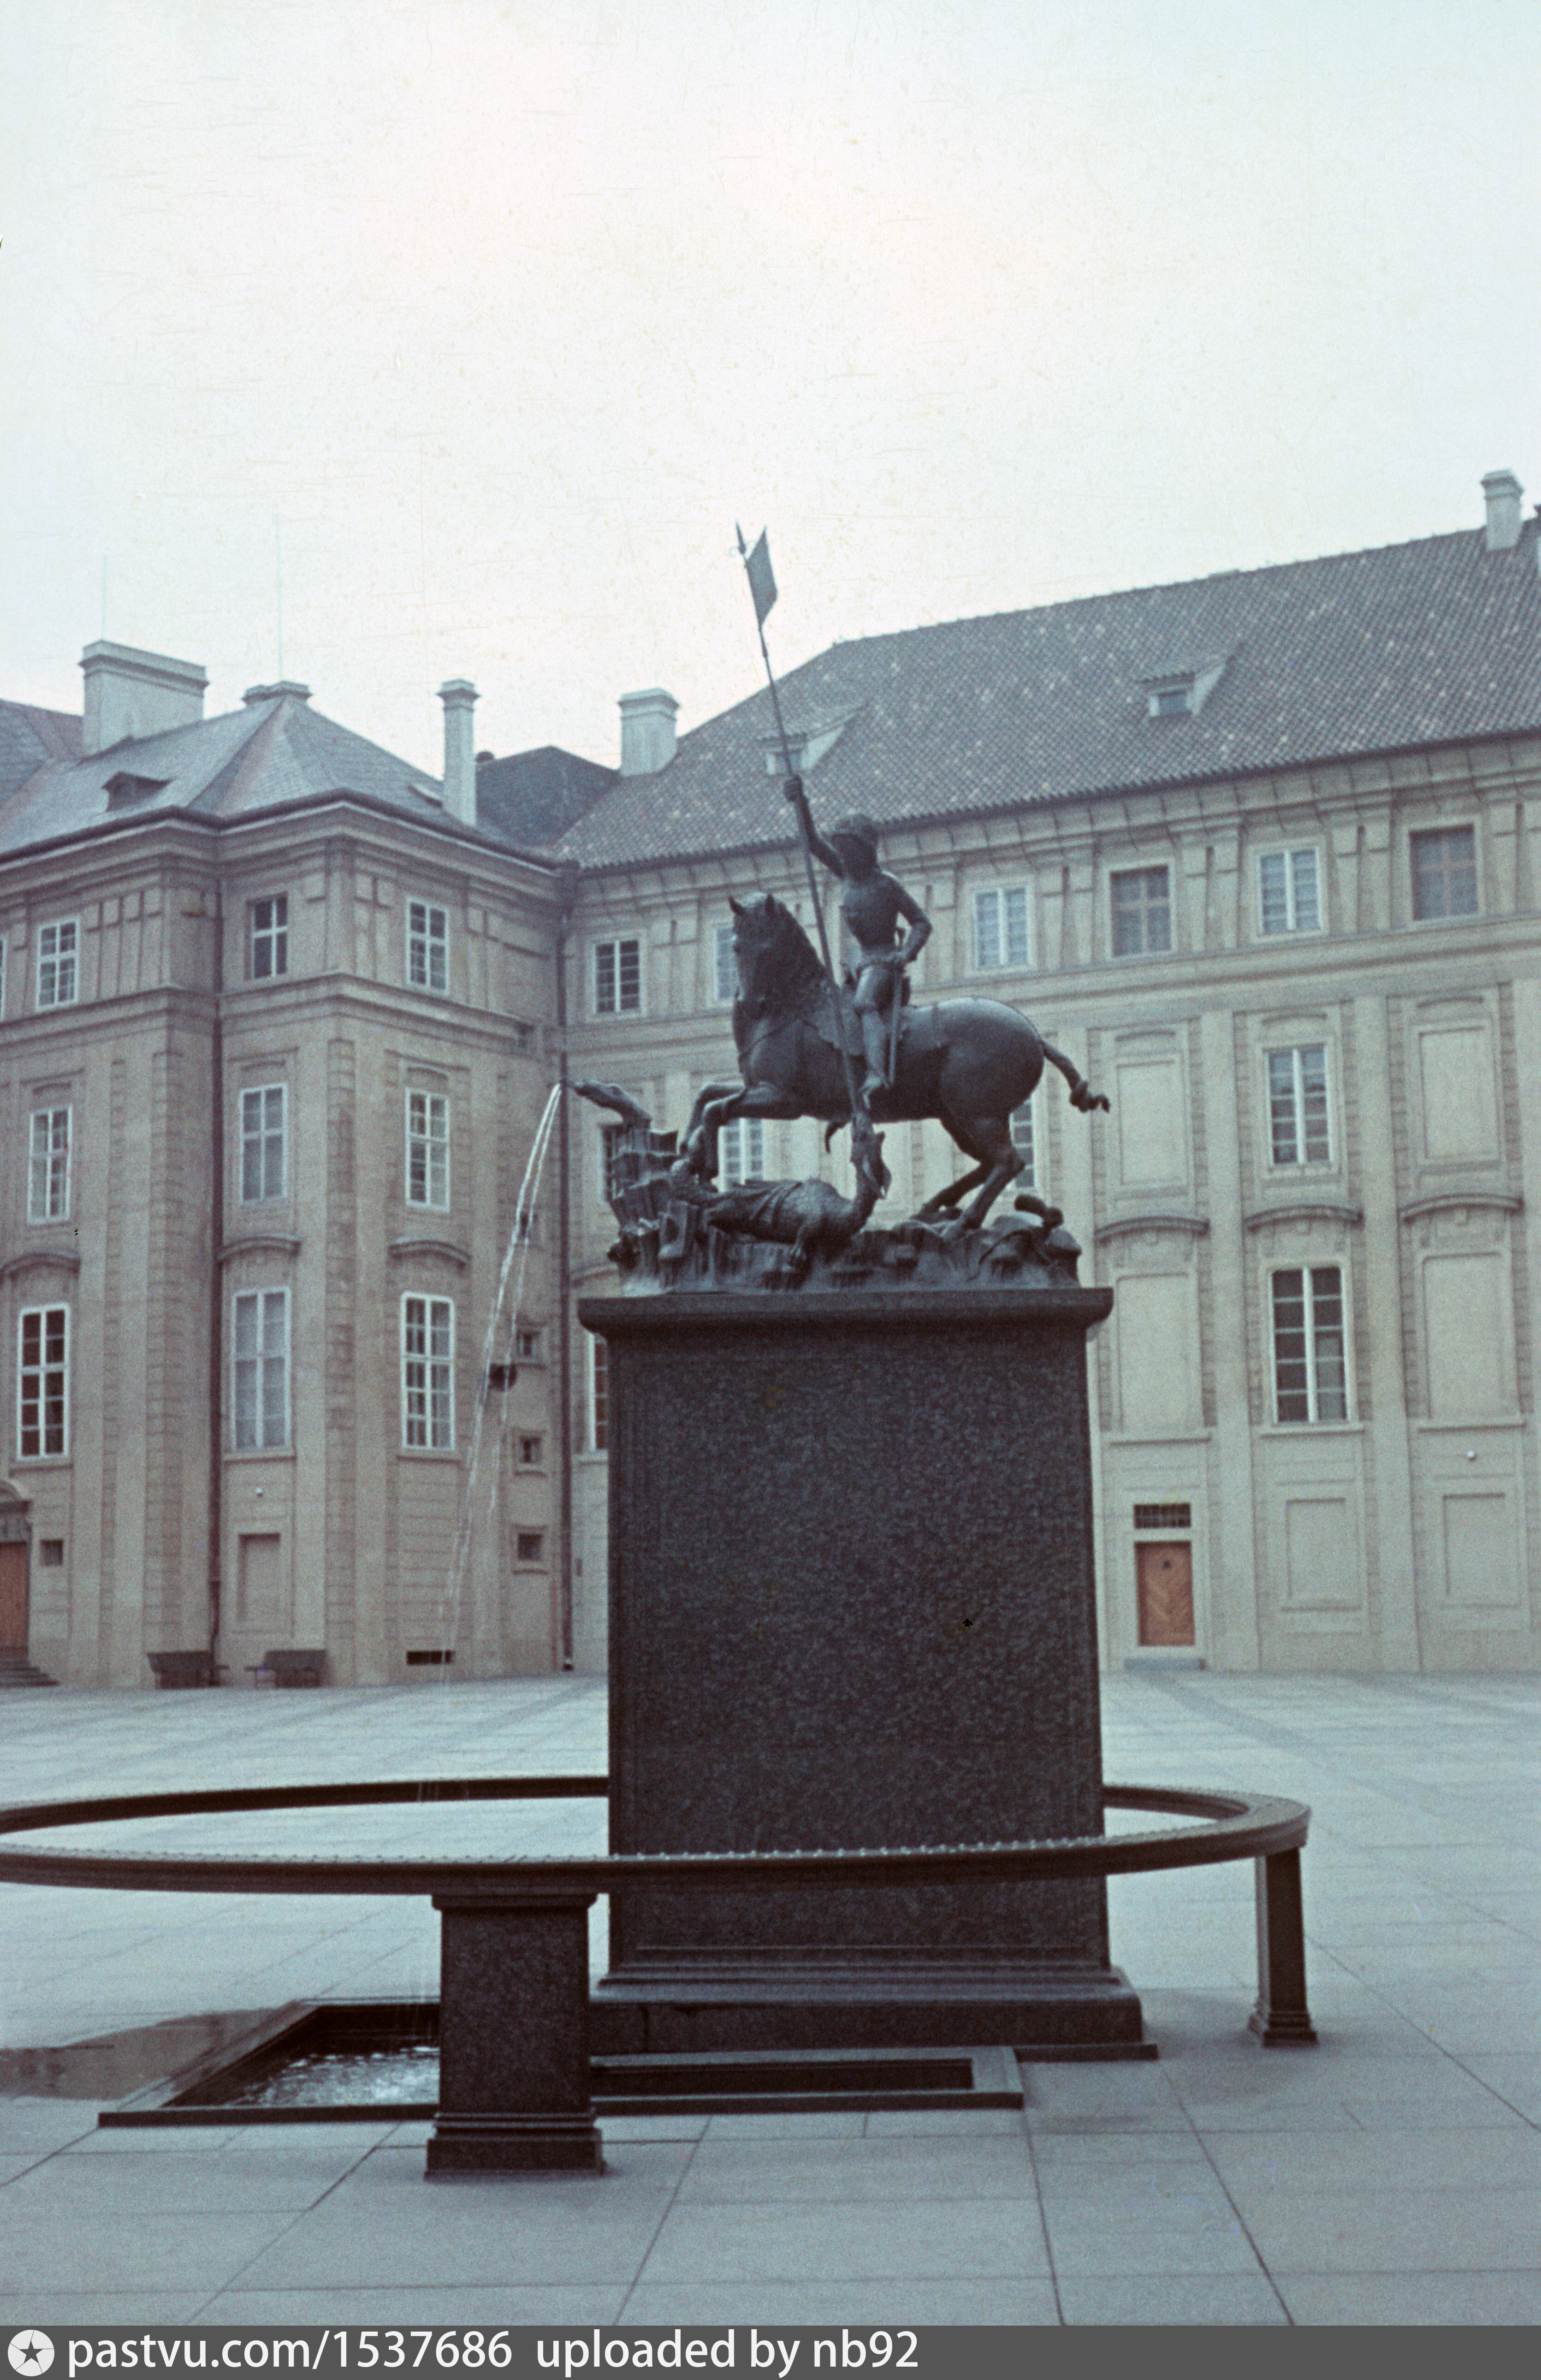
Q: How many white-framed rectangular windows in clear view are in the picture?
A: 14